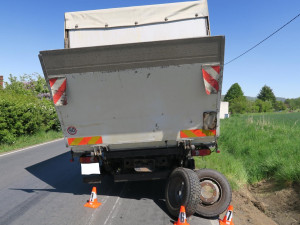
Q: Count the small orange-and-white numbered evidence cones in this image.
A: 3